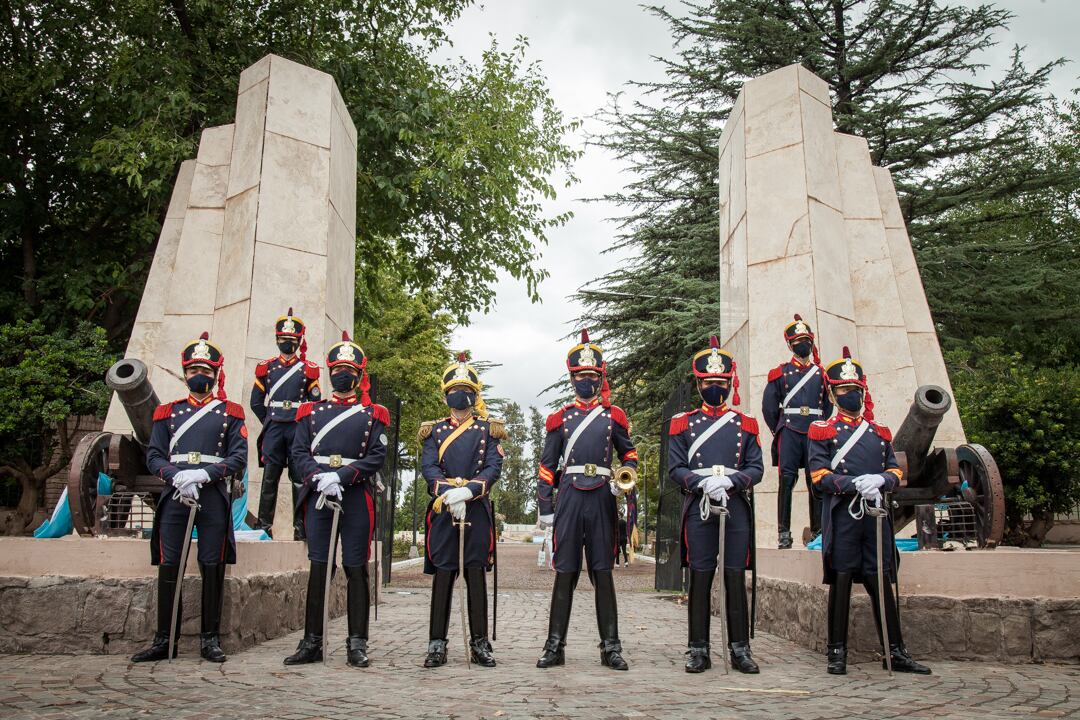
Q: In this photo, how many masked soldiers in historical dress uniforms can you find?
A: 8